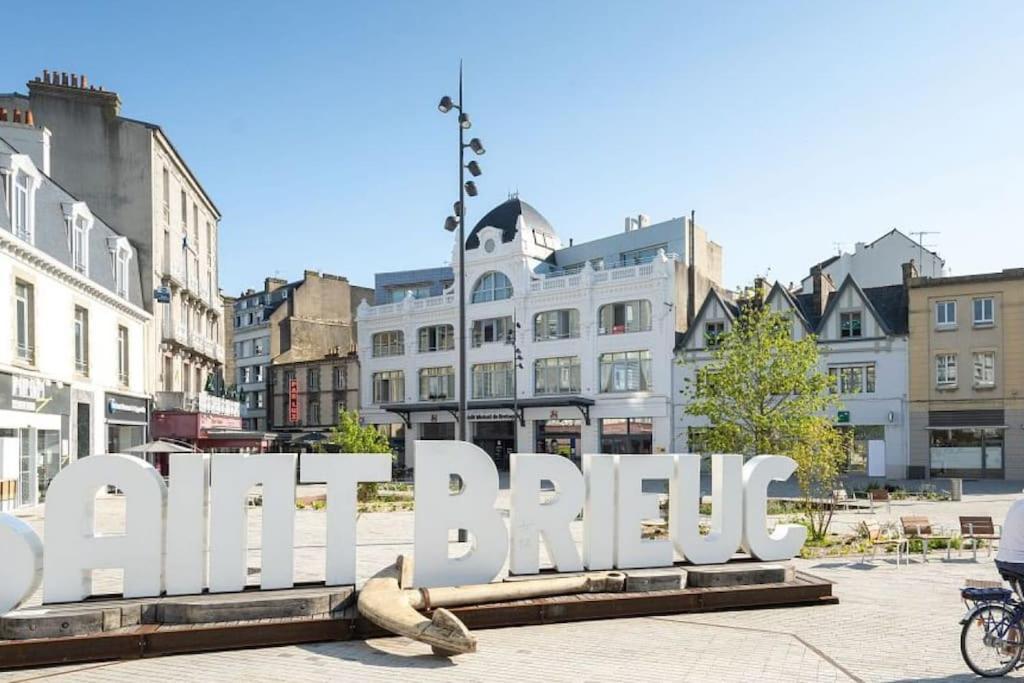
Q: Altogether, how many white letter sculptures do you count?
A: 11